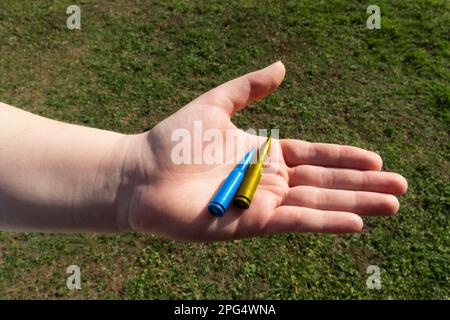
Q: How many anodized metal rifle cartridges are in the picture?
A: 2